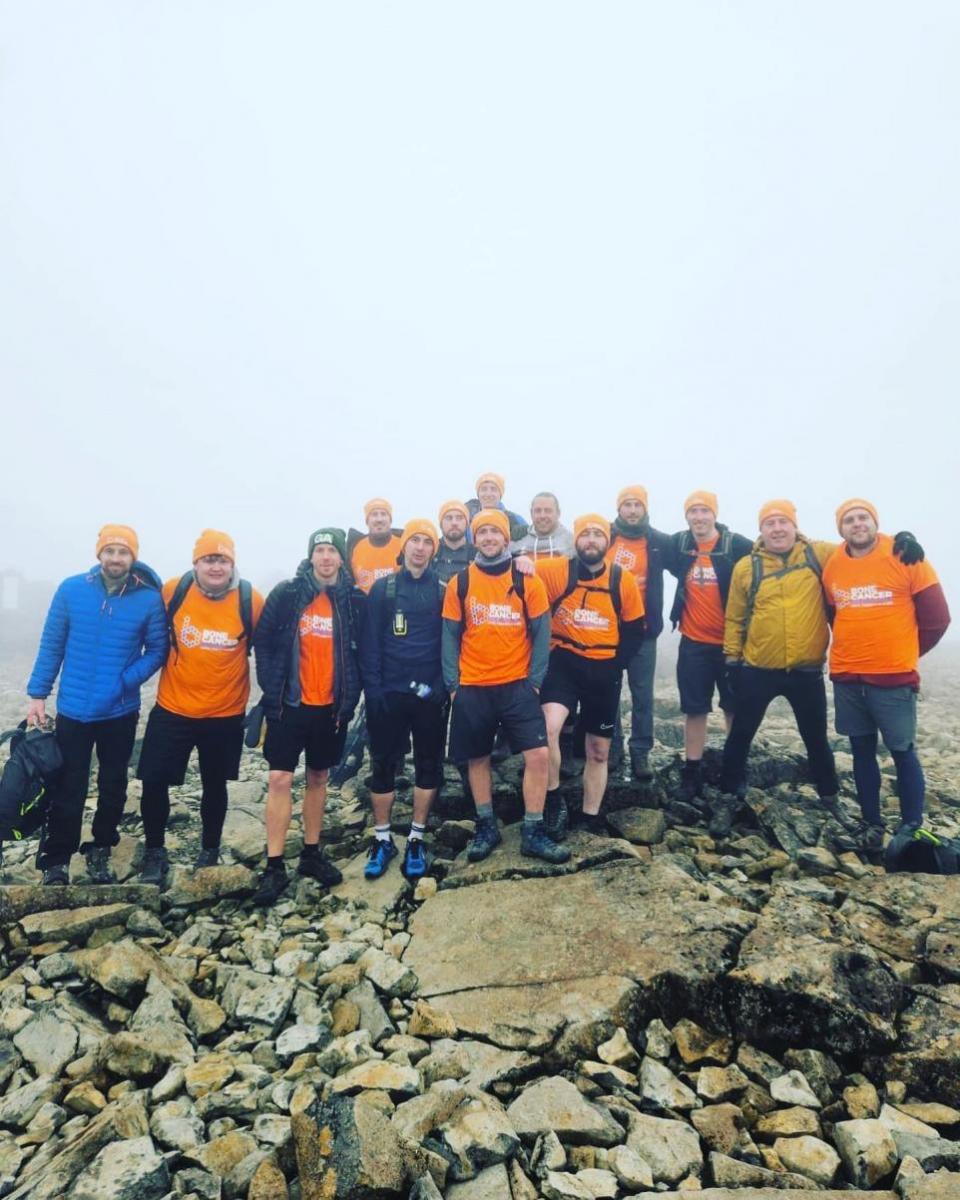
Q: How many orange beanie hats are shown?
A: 12